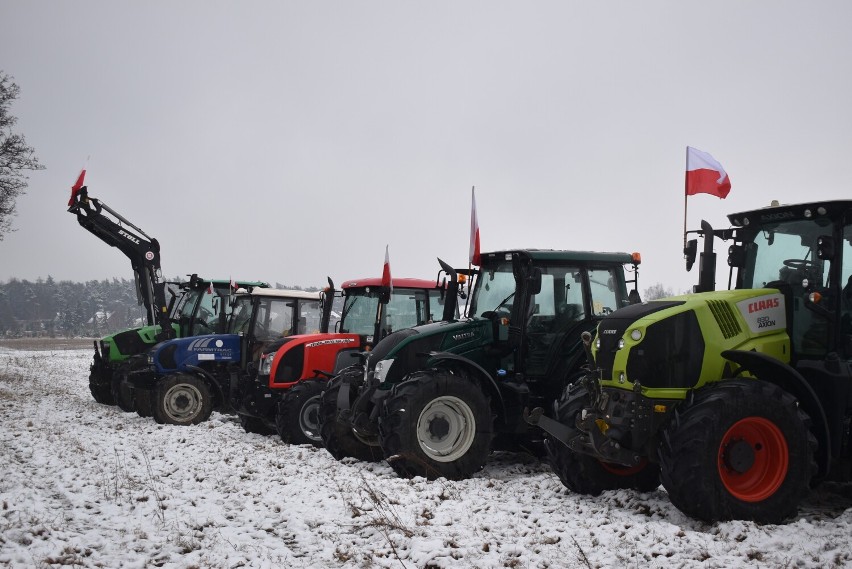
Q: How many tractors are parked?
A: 5